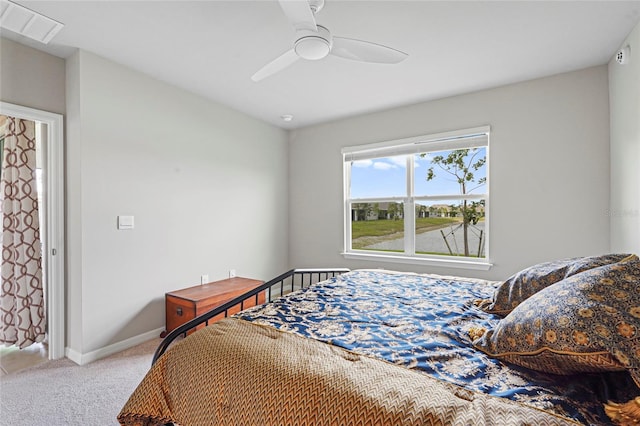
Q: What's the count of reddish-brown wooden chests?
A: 1